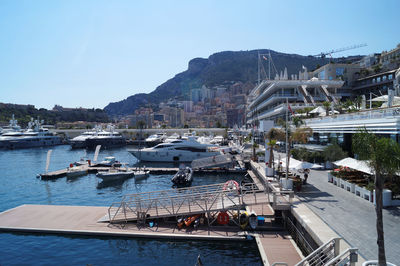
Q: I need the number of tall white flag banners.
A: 2